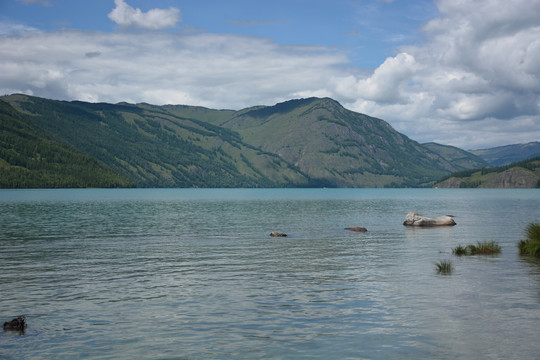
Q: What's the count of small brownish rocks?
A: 2